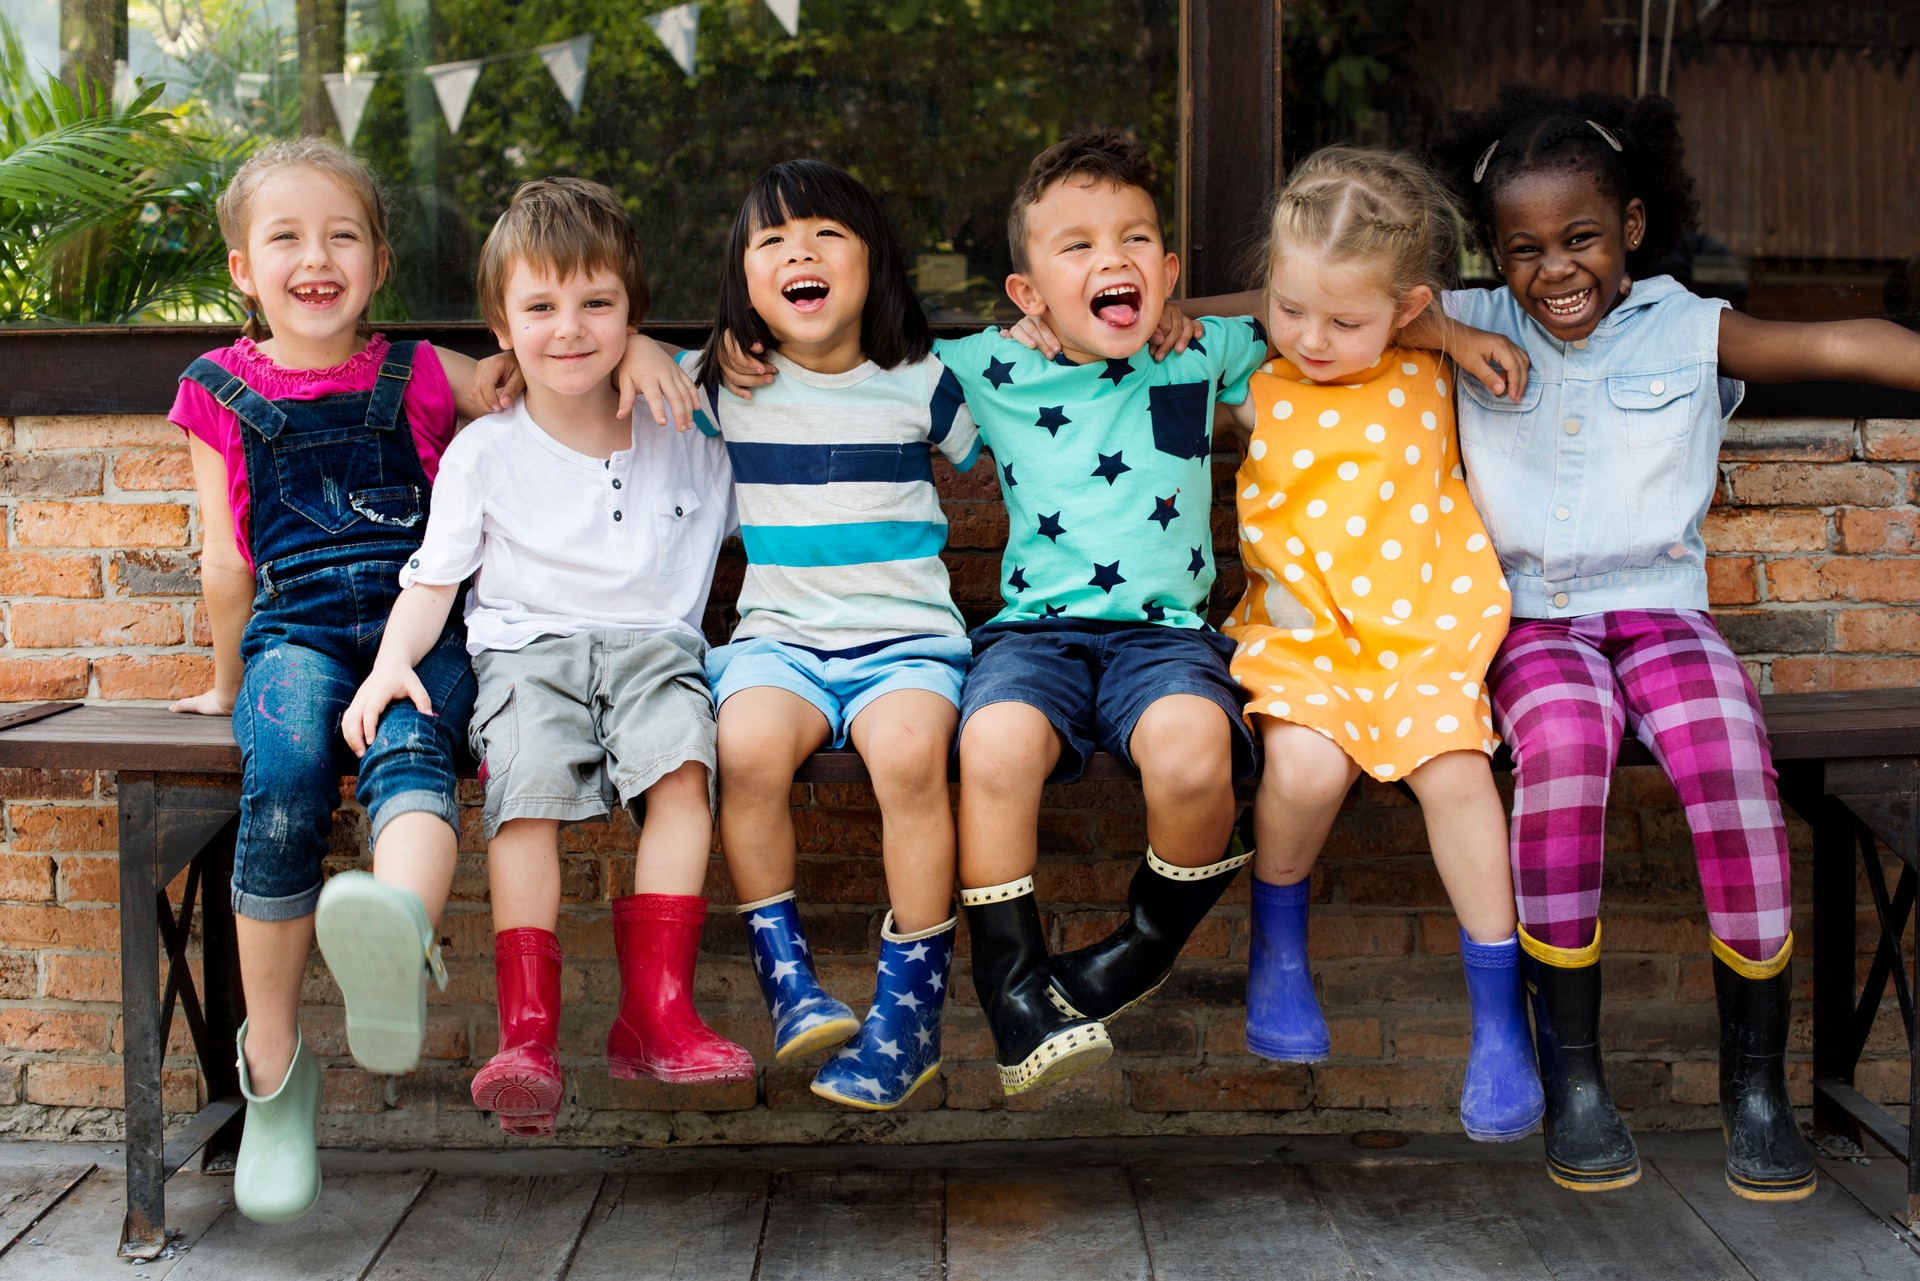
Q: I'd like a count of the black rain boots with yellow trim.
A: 2